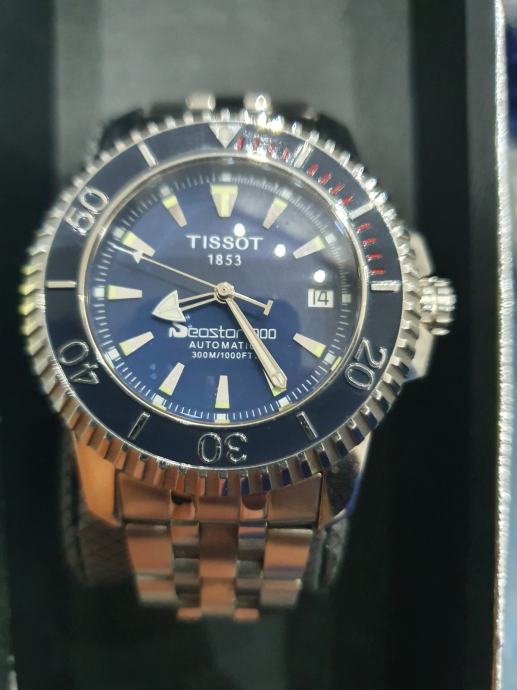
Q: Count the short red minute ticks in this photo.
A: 12